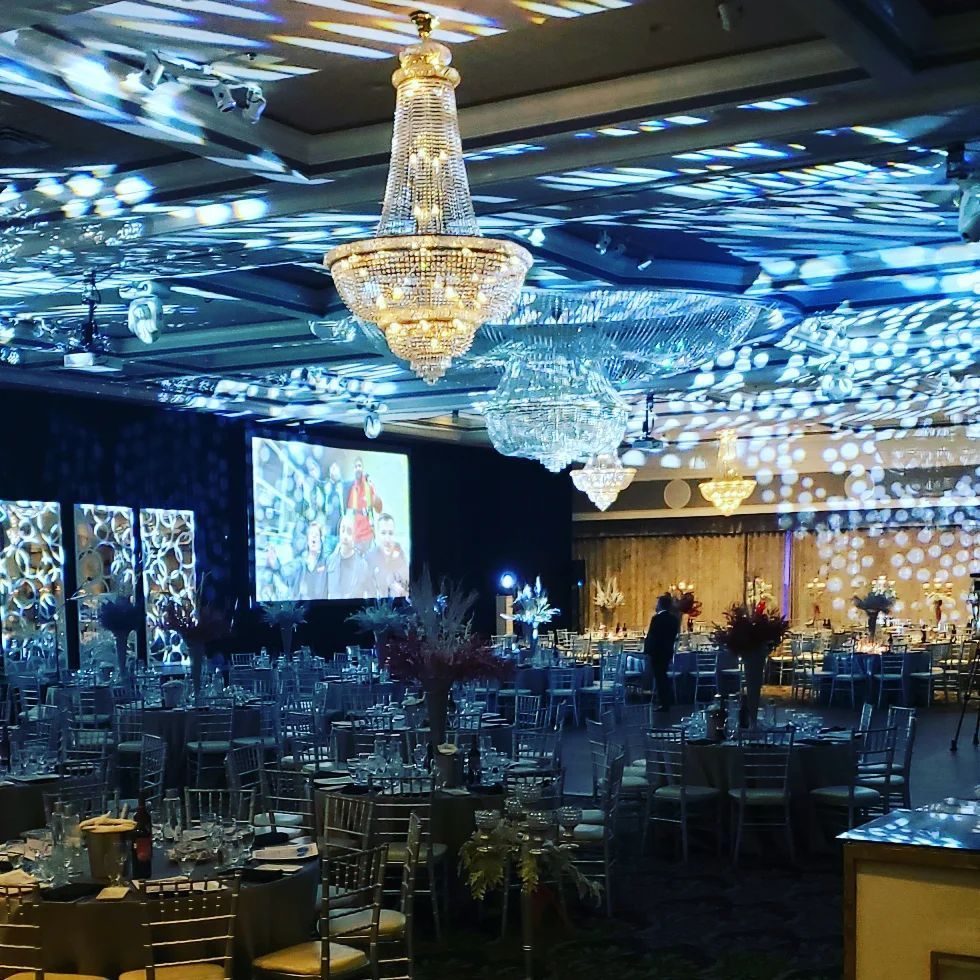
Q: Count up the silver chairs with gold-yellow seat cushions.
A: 4